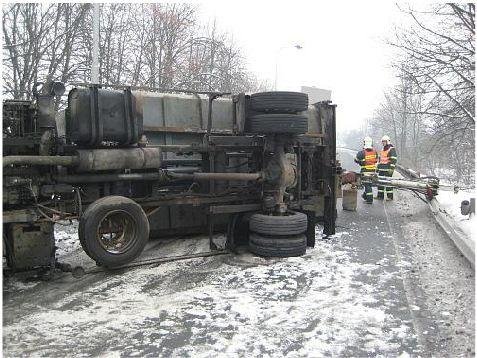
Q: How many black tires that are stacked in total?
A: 4